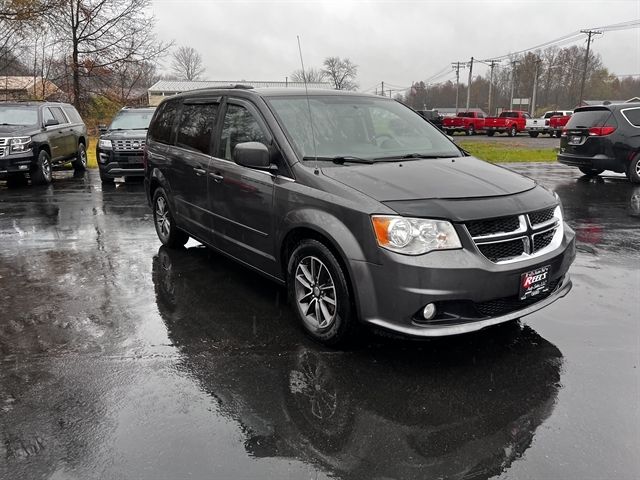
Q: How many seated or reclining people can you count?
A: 0